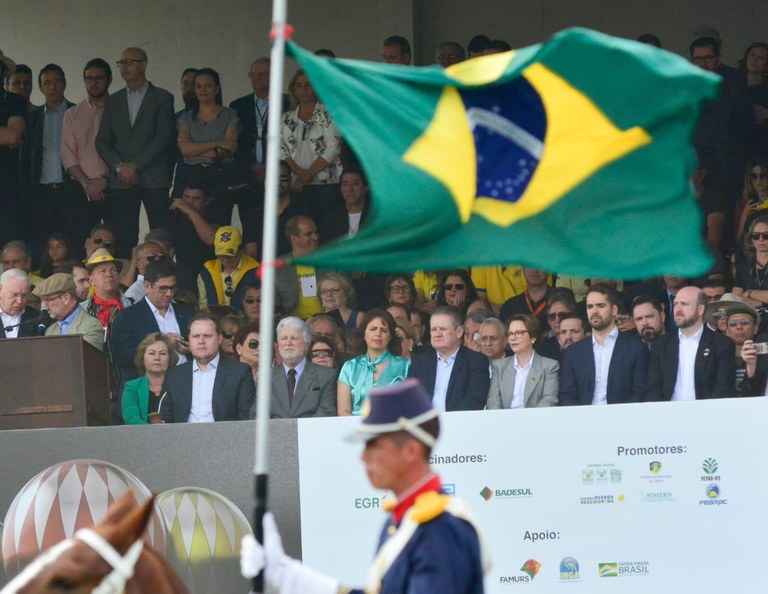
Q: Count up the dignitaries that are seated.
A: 8